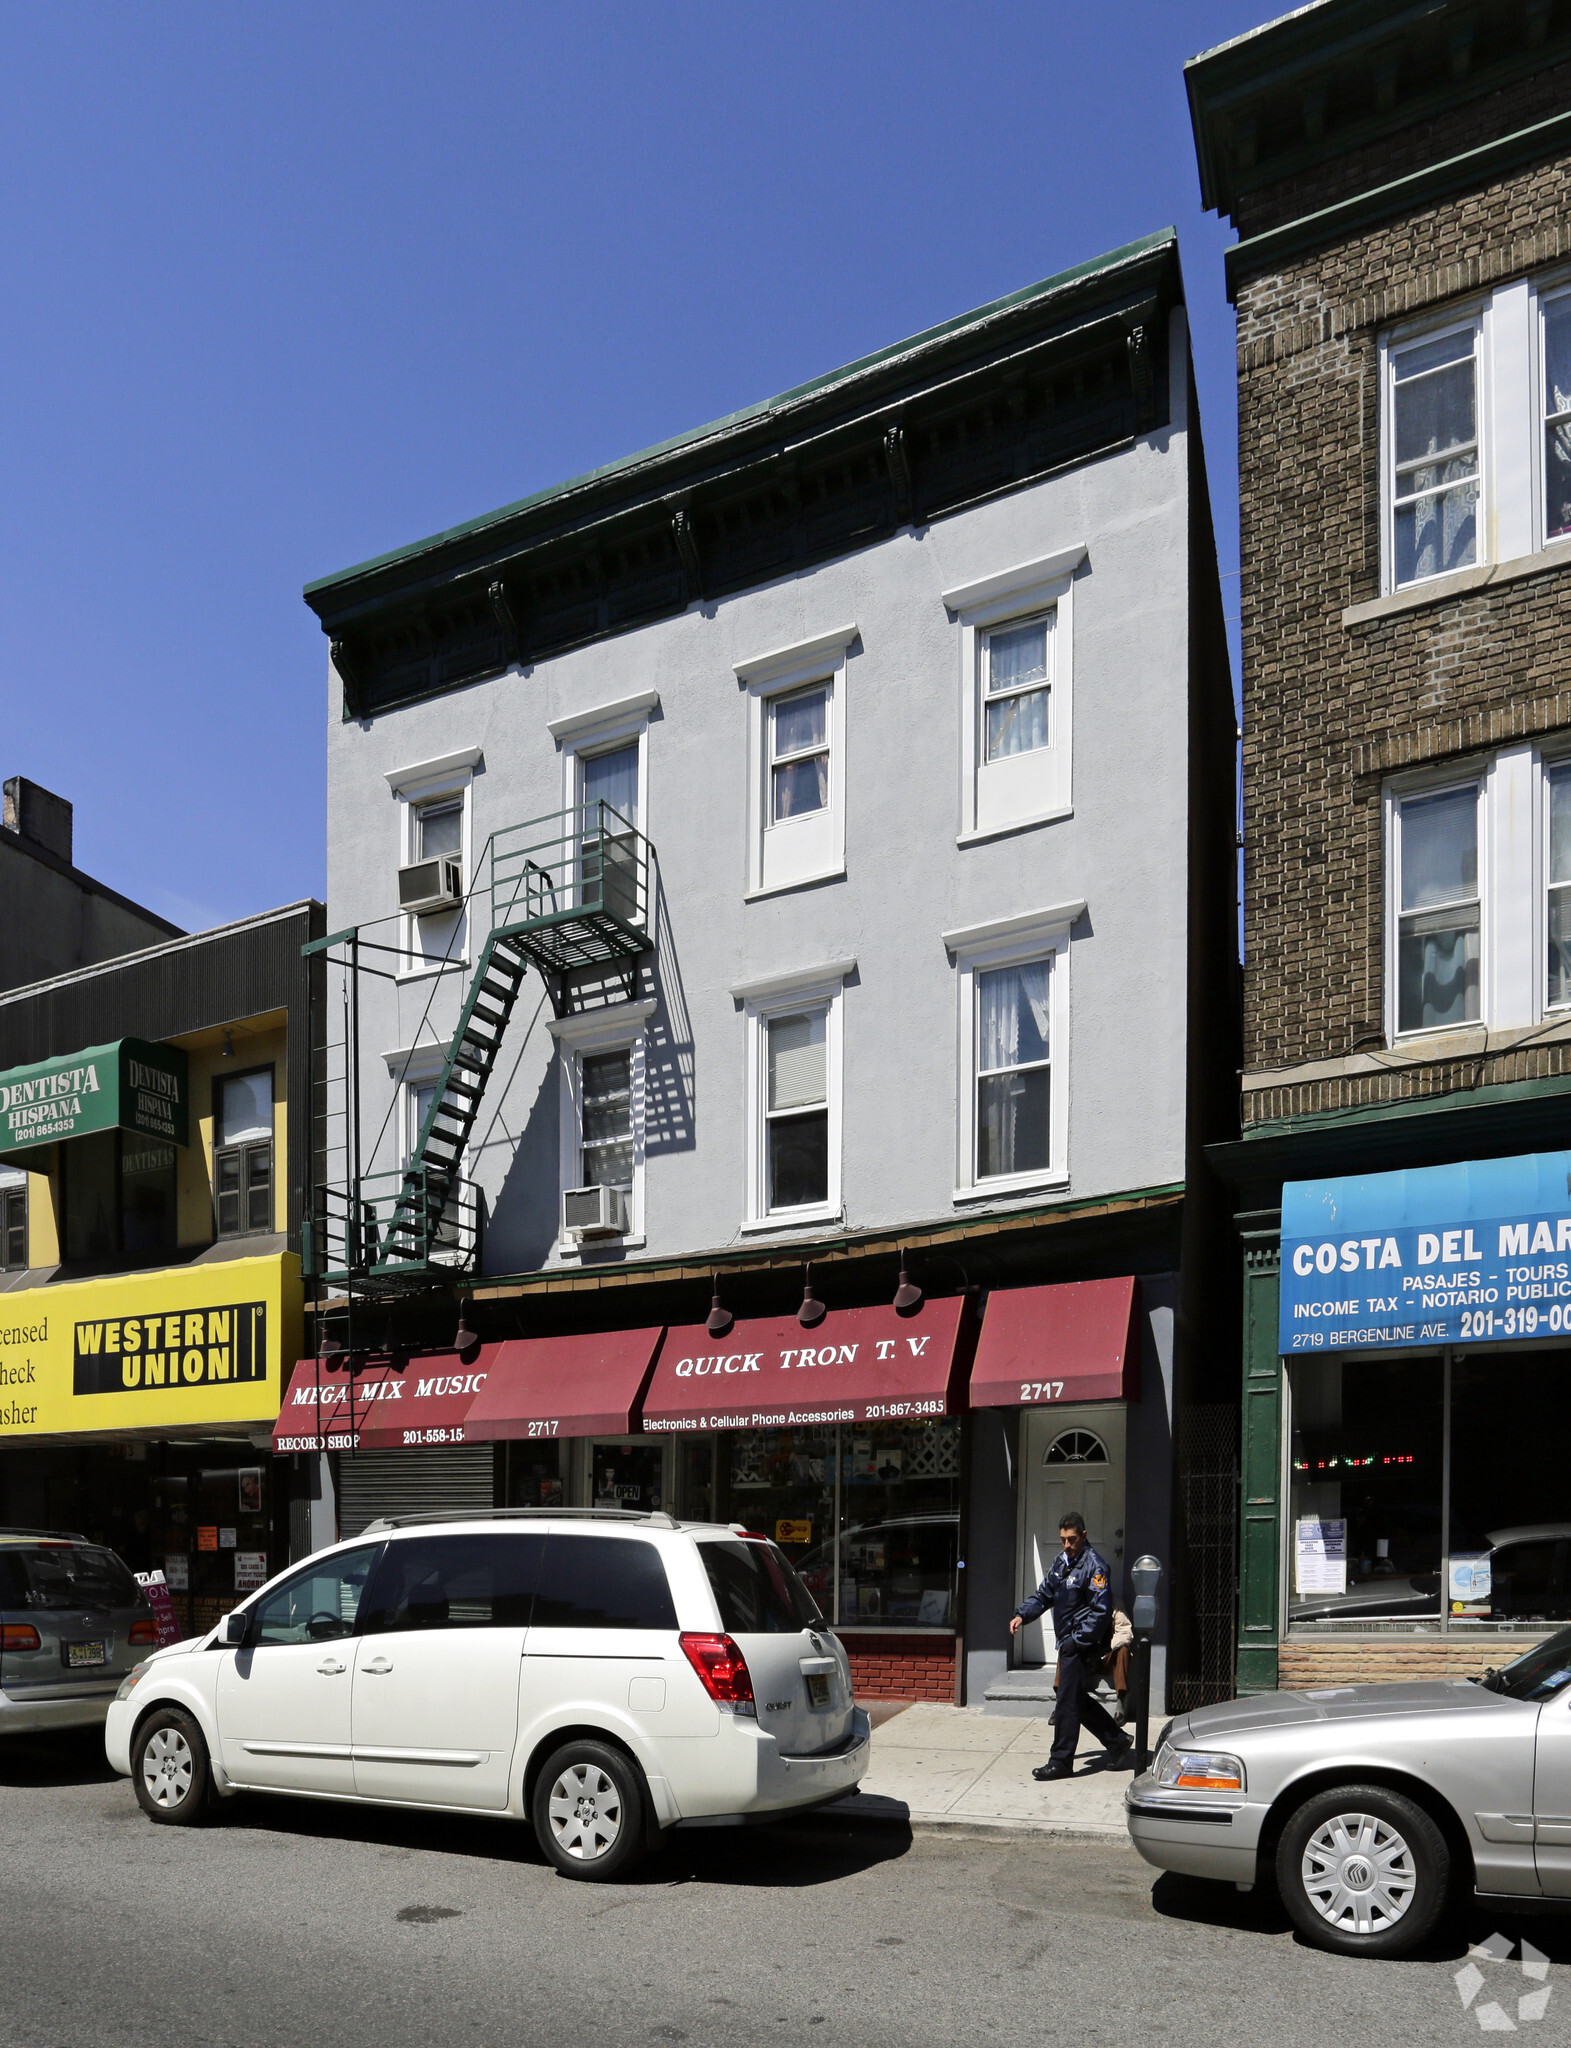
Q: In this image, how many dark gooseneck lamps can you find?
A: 6